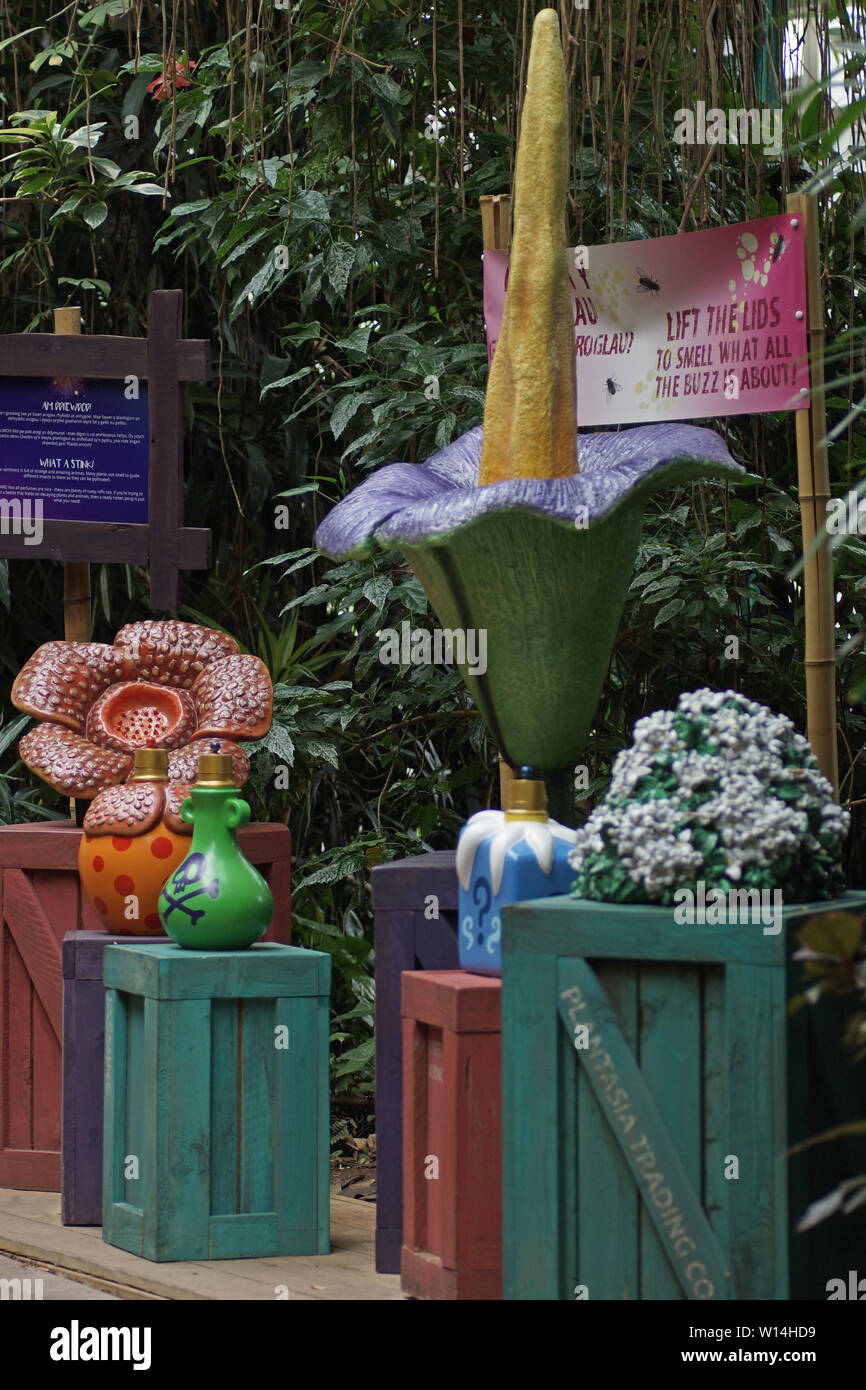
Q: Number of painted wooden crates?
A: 6